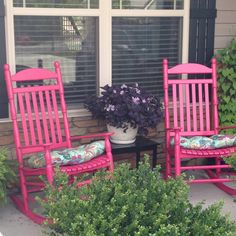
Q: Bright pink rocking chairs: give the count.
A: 2